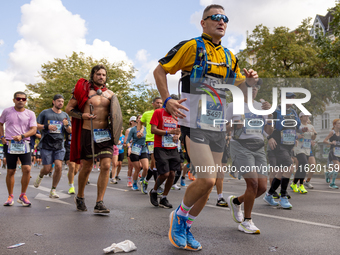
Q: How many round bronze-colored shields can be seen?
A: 1